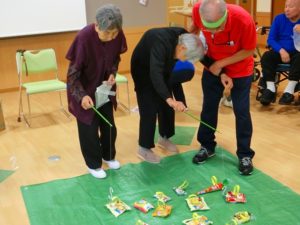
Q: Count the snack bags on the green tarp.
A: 11